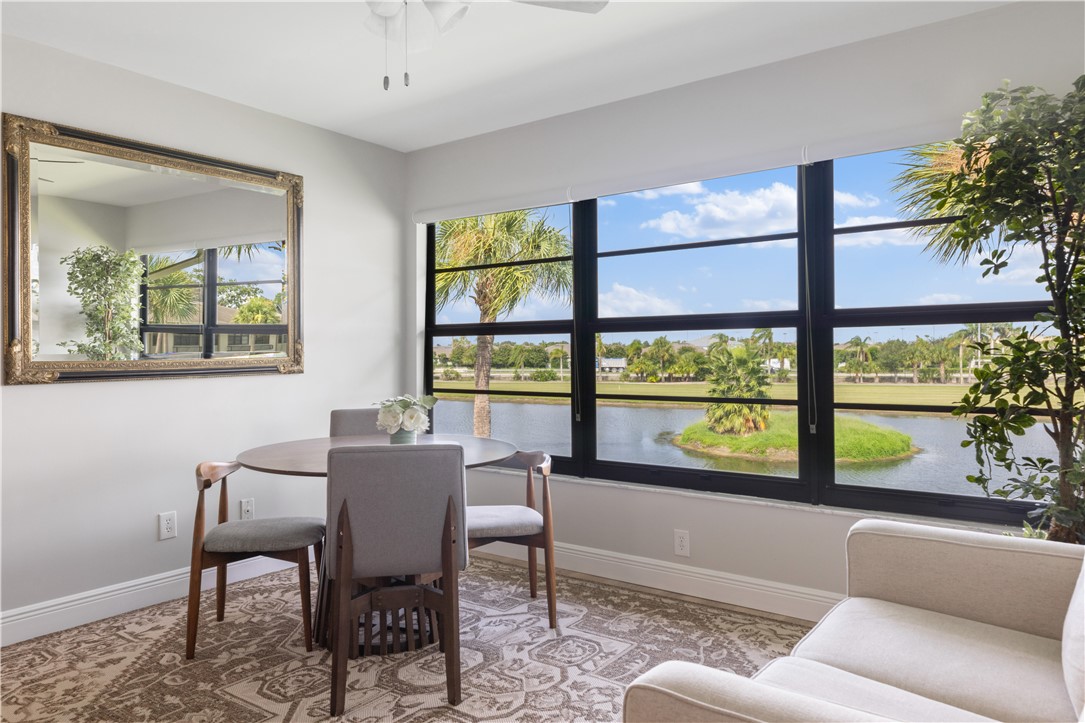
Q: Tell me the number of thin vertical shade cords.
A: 2